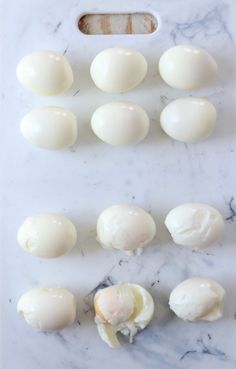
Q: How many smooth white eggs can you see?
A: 6